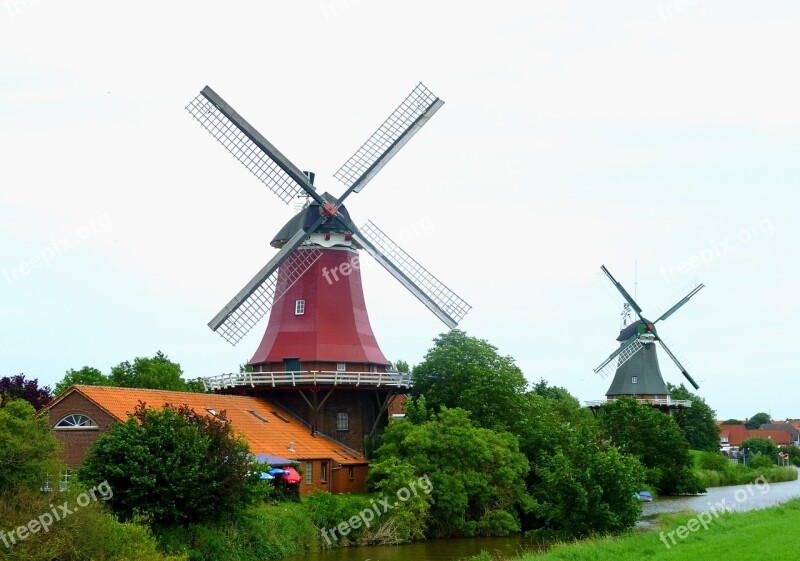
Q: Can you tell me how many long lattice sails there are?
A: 8